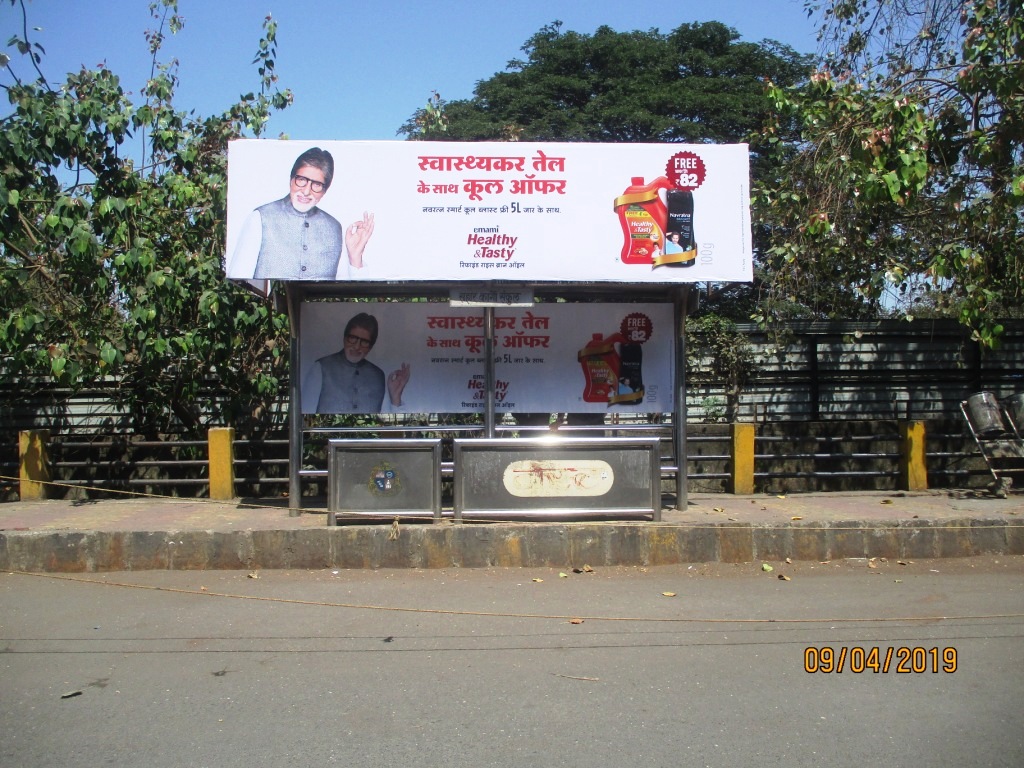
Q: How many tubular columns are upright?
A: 3